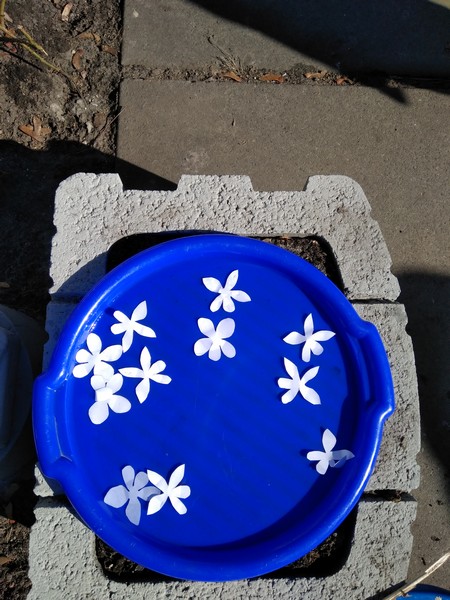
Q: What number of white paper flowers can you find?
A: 11